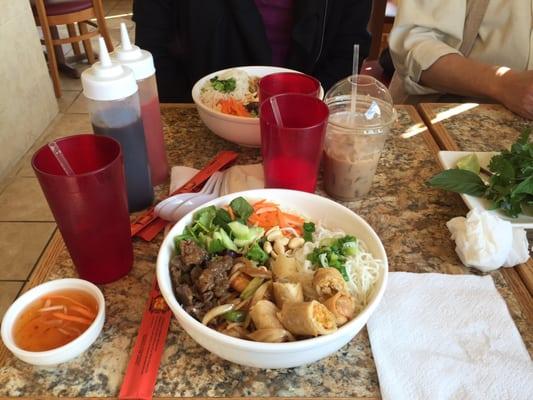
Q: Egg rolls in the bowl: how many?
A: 6